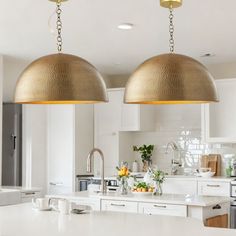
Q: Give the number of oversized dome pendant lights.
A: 2